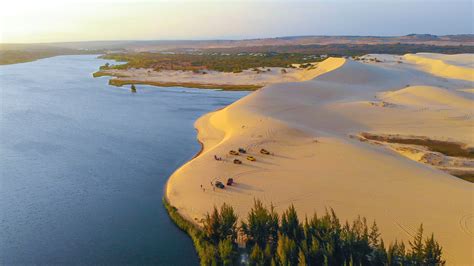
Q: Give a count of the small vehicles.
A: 7